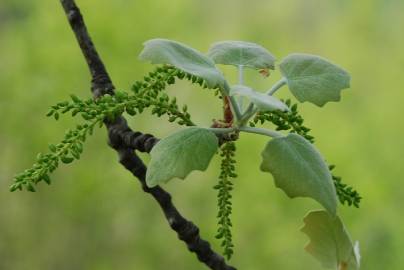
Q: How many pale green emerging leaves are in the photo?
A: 7